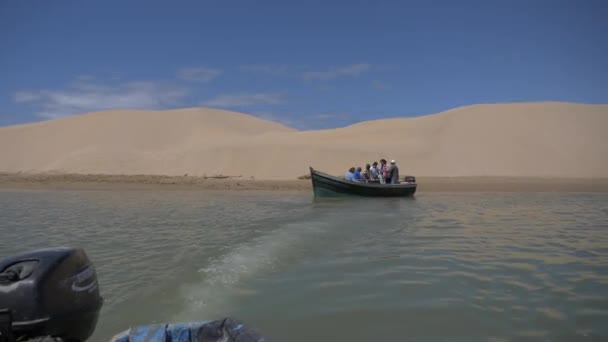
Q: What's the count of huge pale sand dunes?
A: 2